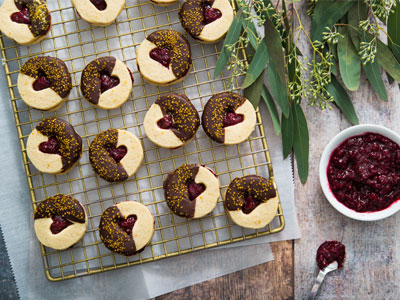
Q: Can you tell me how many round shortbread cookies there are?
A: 15